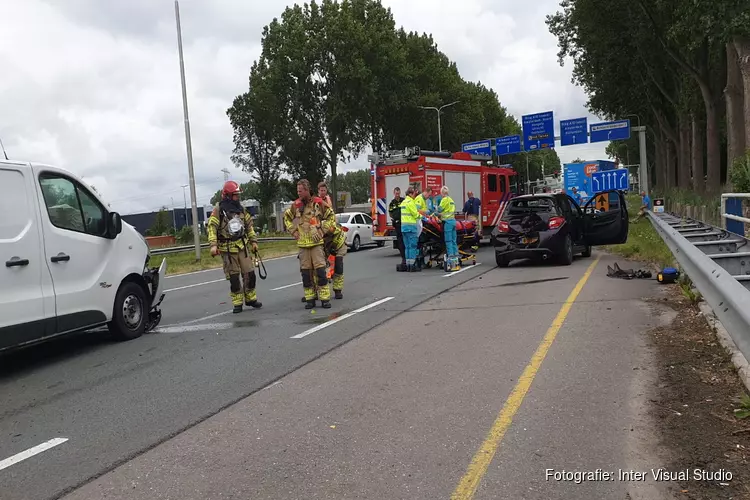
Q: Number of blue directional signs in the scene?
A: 6